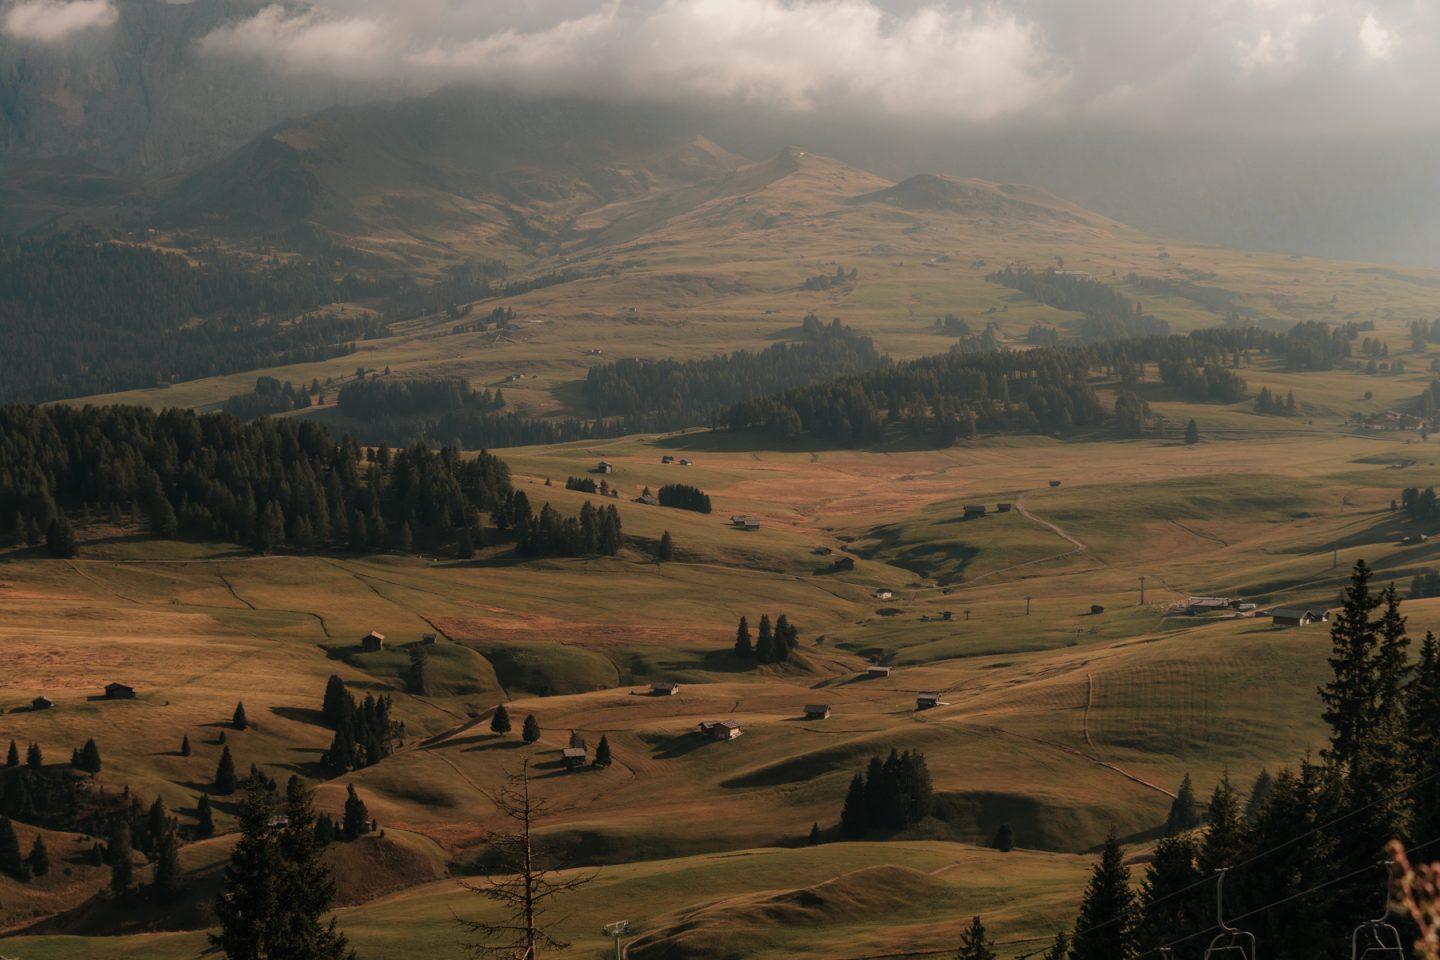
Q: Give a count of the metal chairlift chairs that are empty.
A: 2